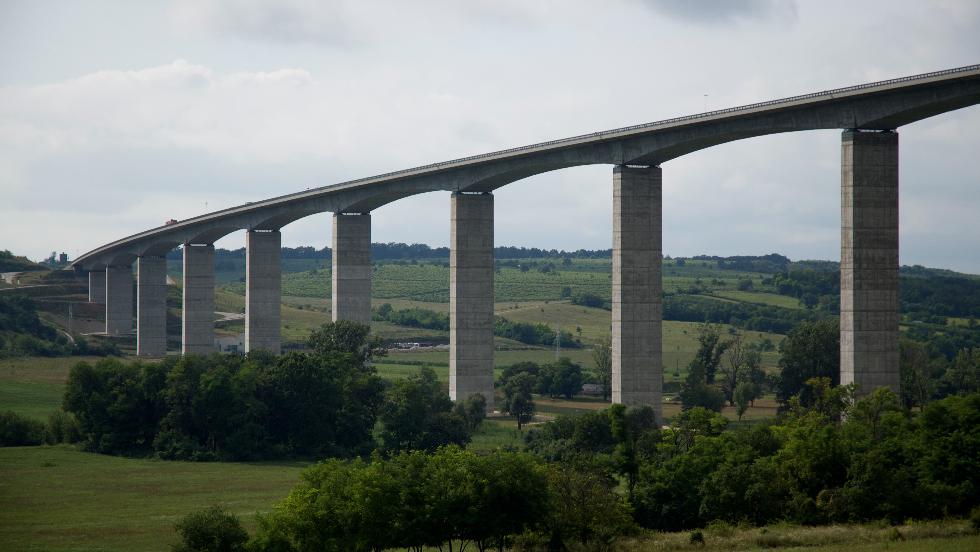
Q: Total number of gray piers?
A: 9